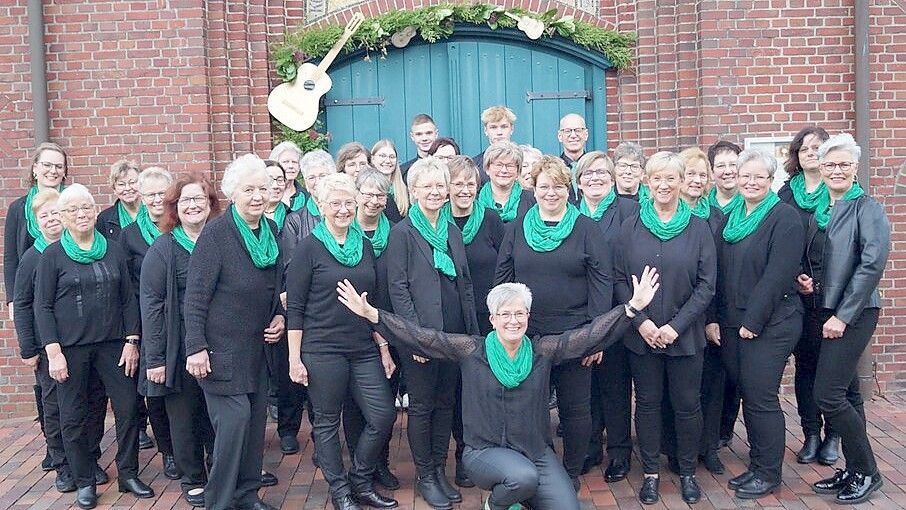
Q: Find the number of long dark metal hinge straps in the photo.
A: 2